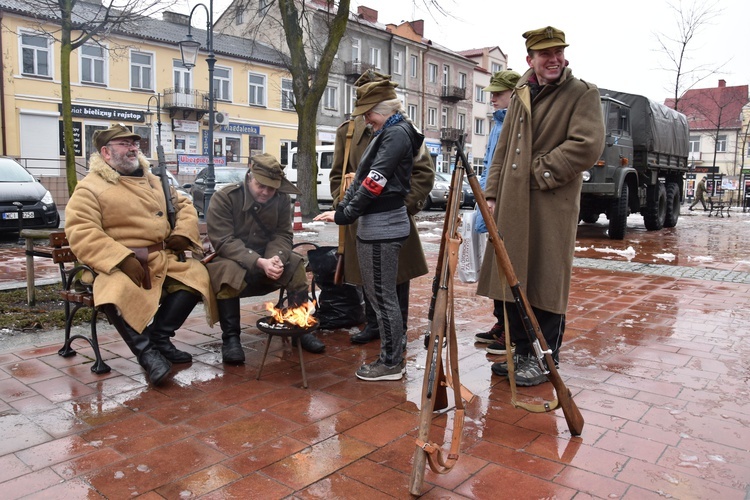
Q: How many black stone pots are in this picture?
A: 1